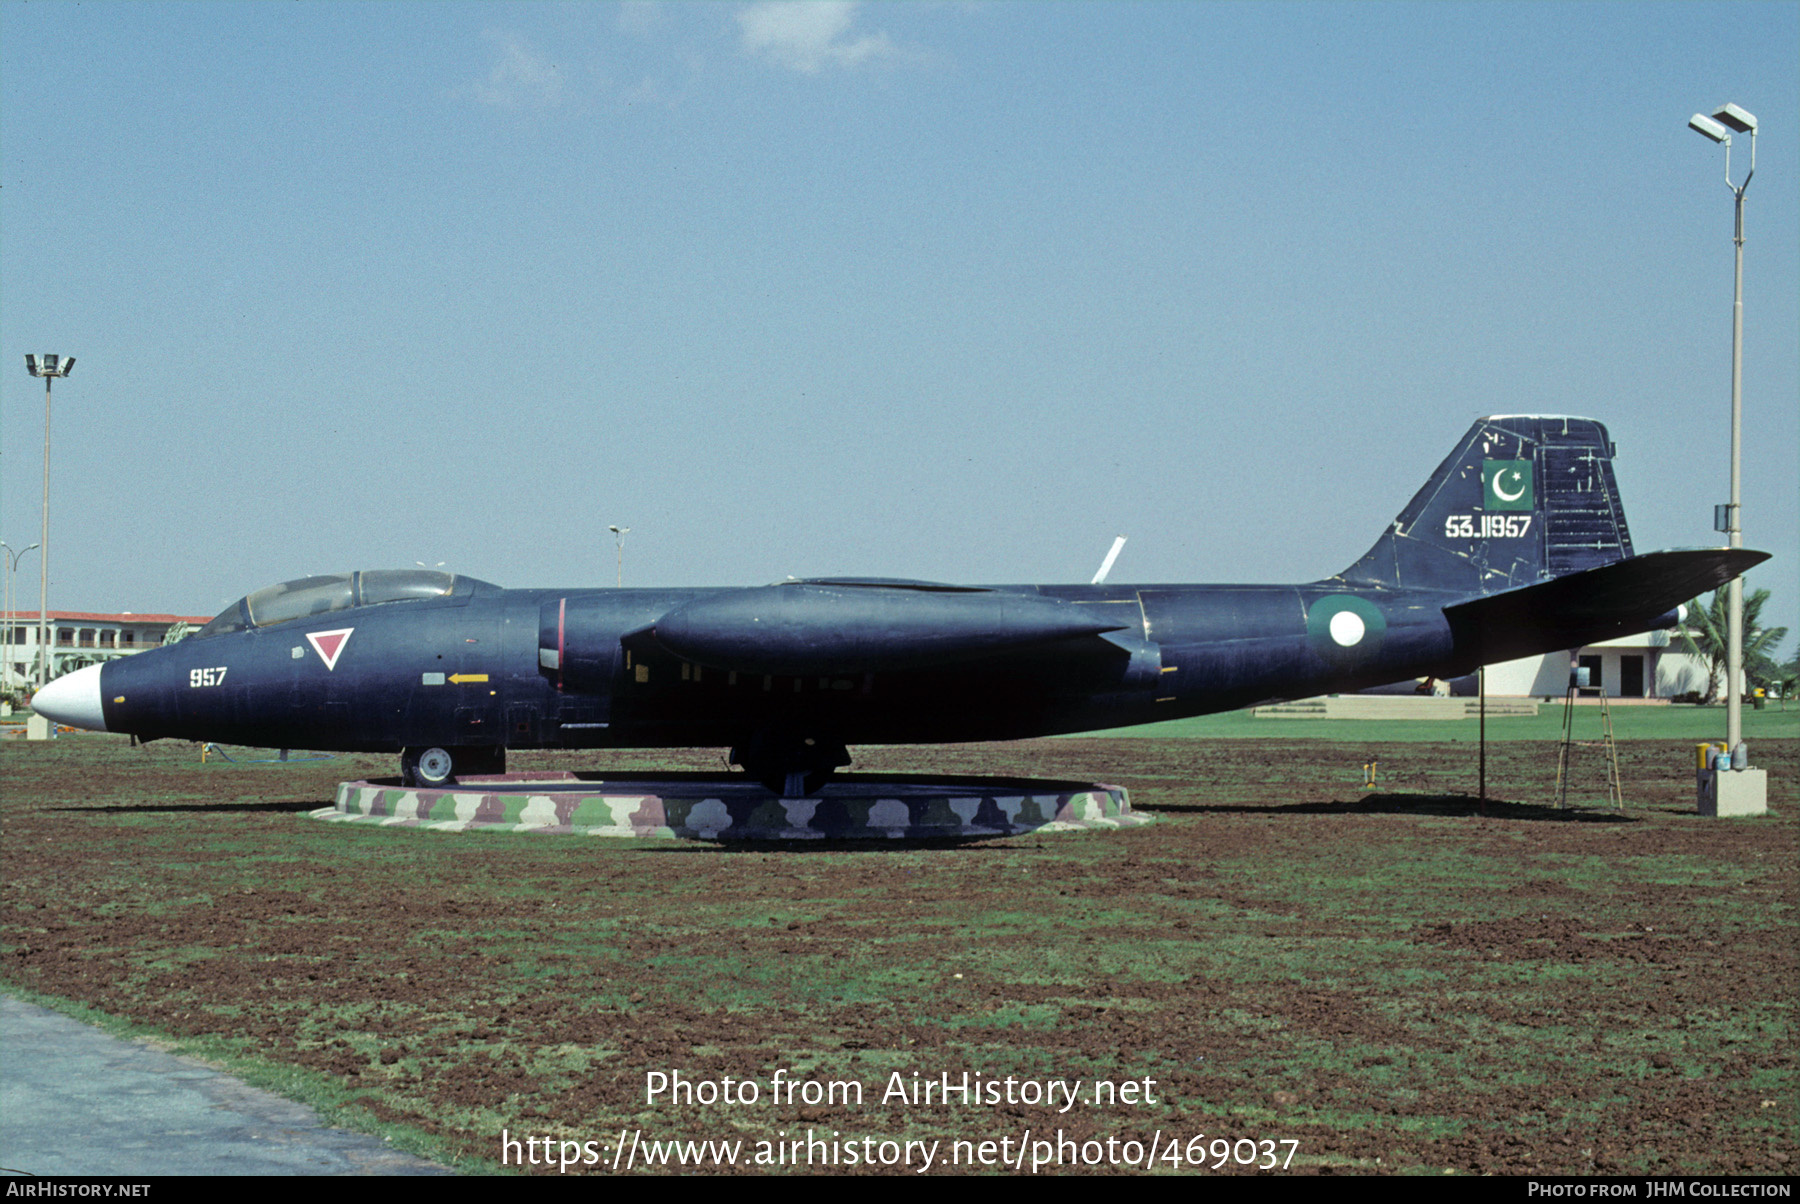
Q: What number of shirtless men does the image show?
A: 0